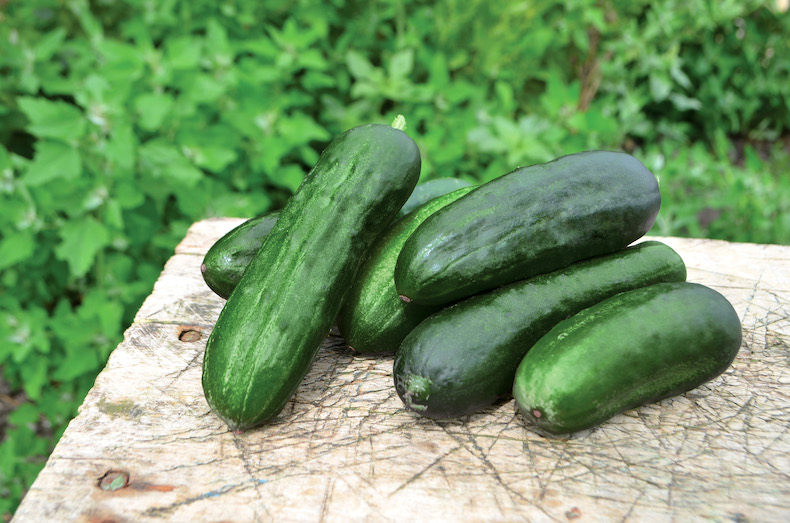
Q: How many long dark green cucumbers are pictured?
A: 6